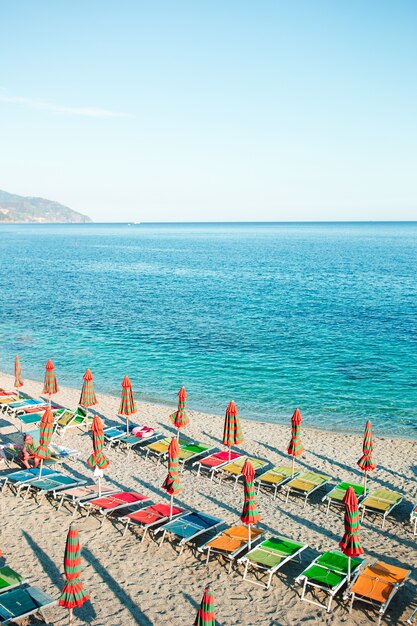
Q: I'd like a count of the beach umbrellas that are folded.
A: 15